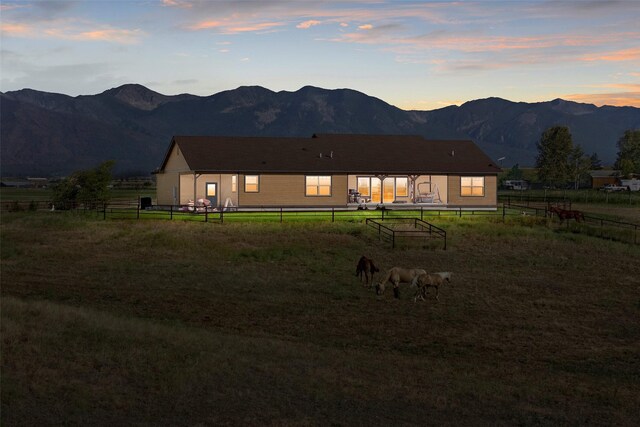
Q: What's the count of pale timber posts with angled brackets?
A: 3